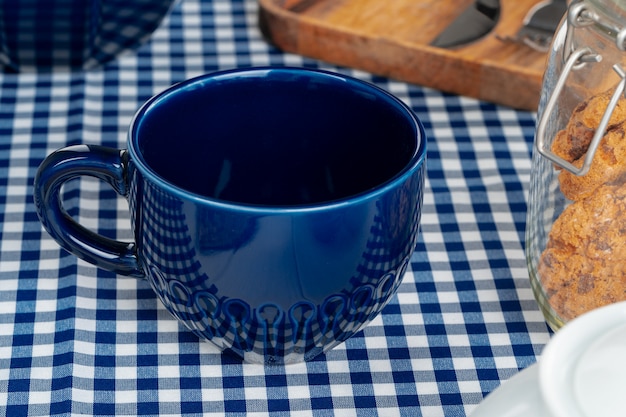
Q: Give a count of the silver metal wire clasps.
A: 1